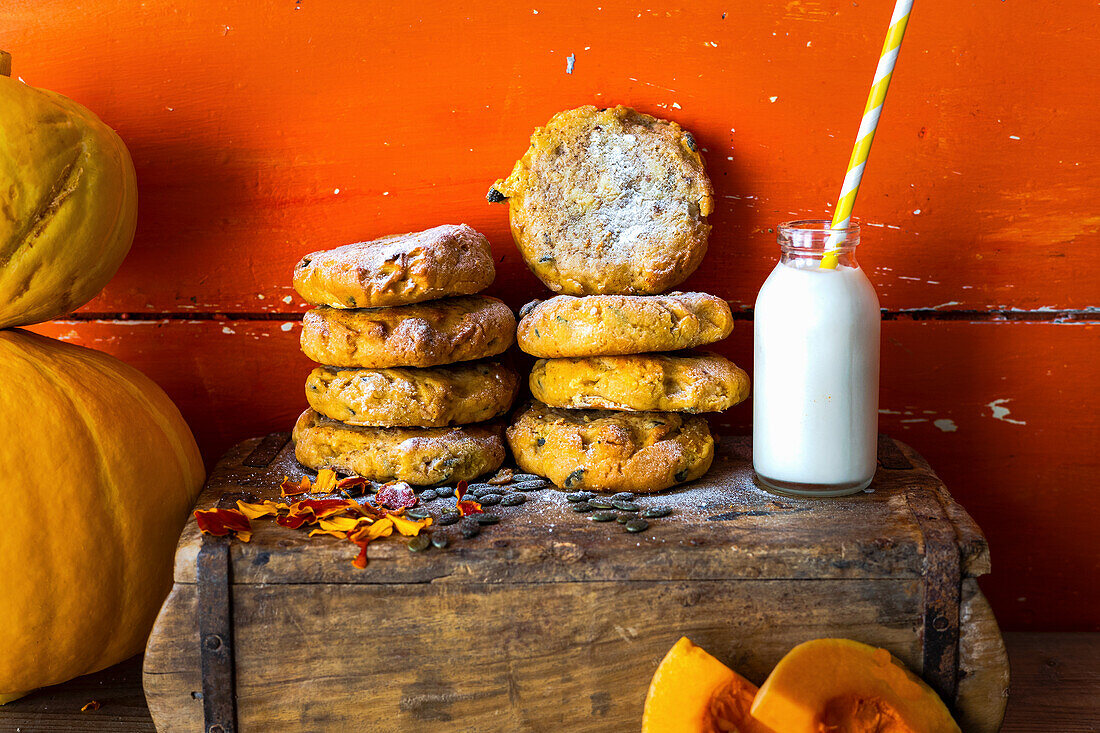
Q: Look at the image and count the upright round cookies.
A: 1